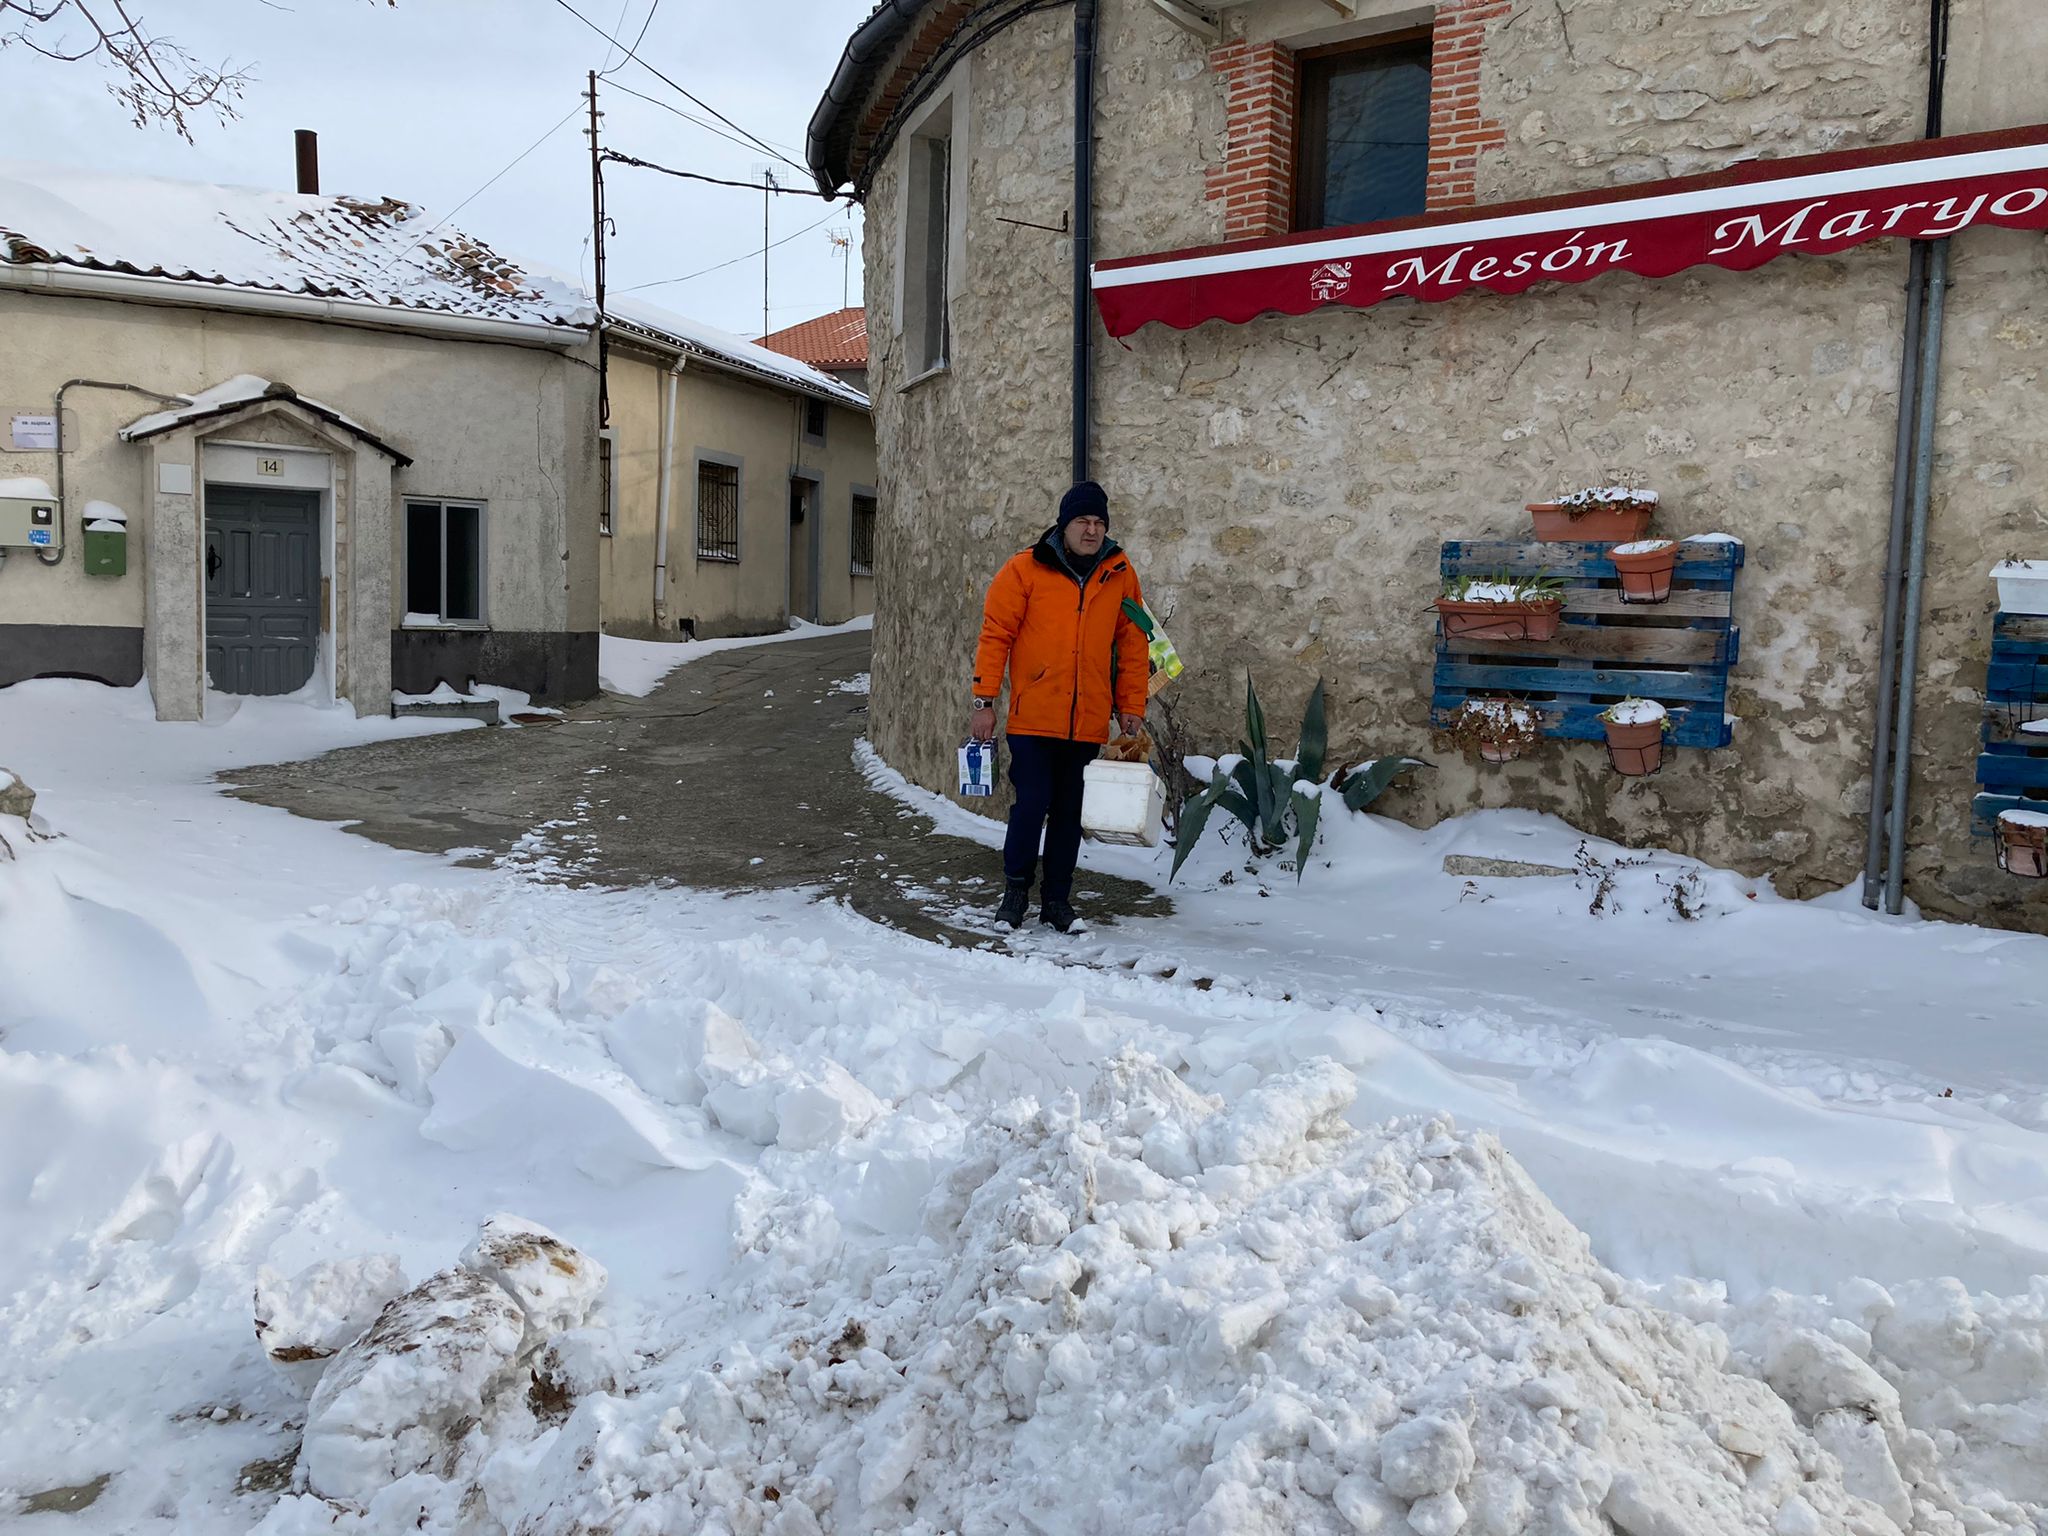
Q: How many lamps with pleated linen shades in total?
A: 0